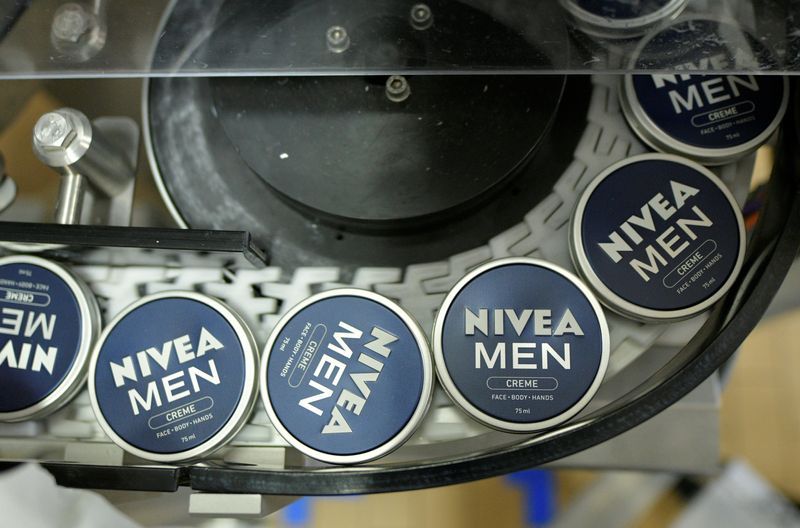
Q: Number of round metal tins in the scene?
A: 7